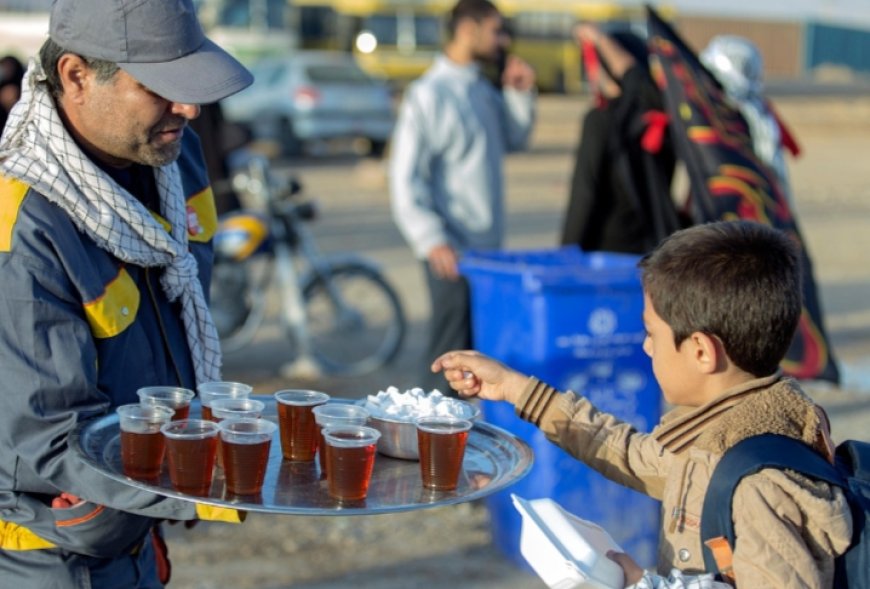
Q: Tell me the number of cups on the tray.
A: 10